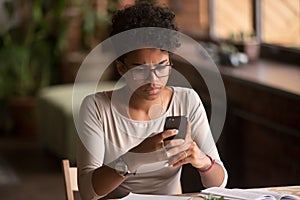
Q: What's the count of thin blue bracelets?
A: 0